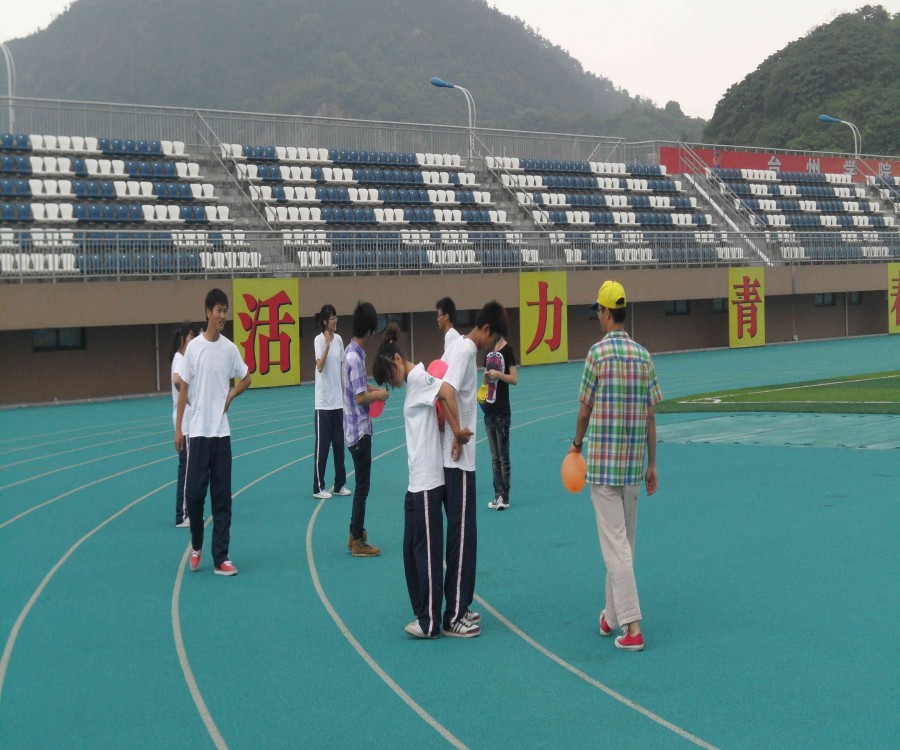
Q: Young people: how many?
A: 9